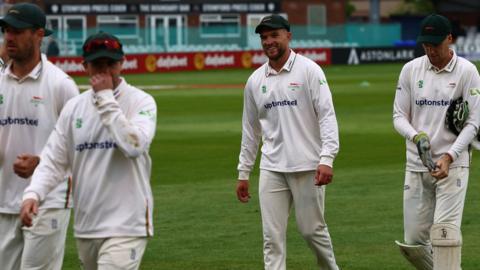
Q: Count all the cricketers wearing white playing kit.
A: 4